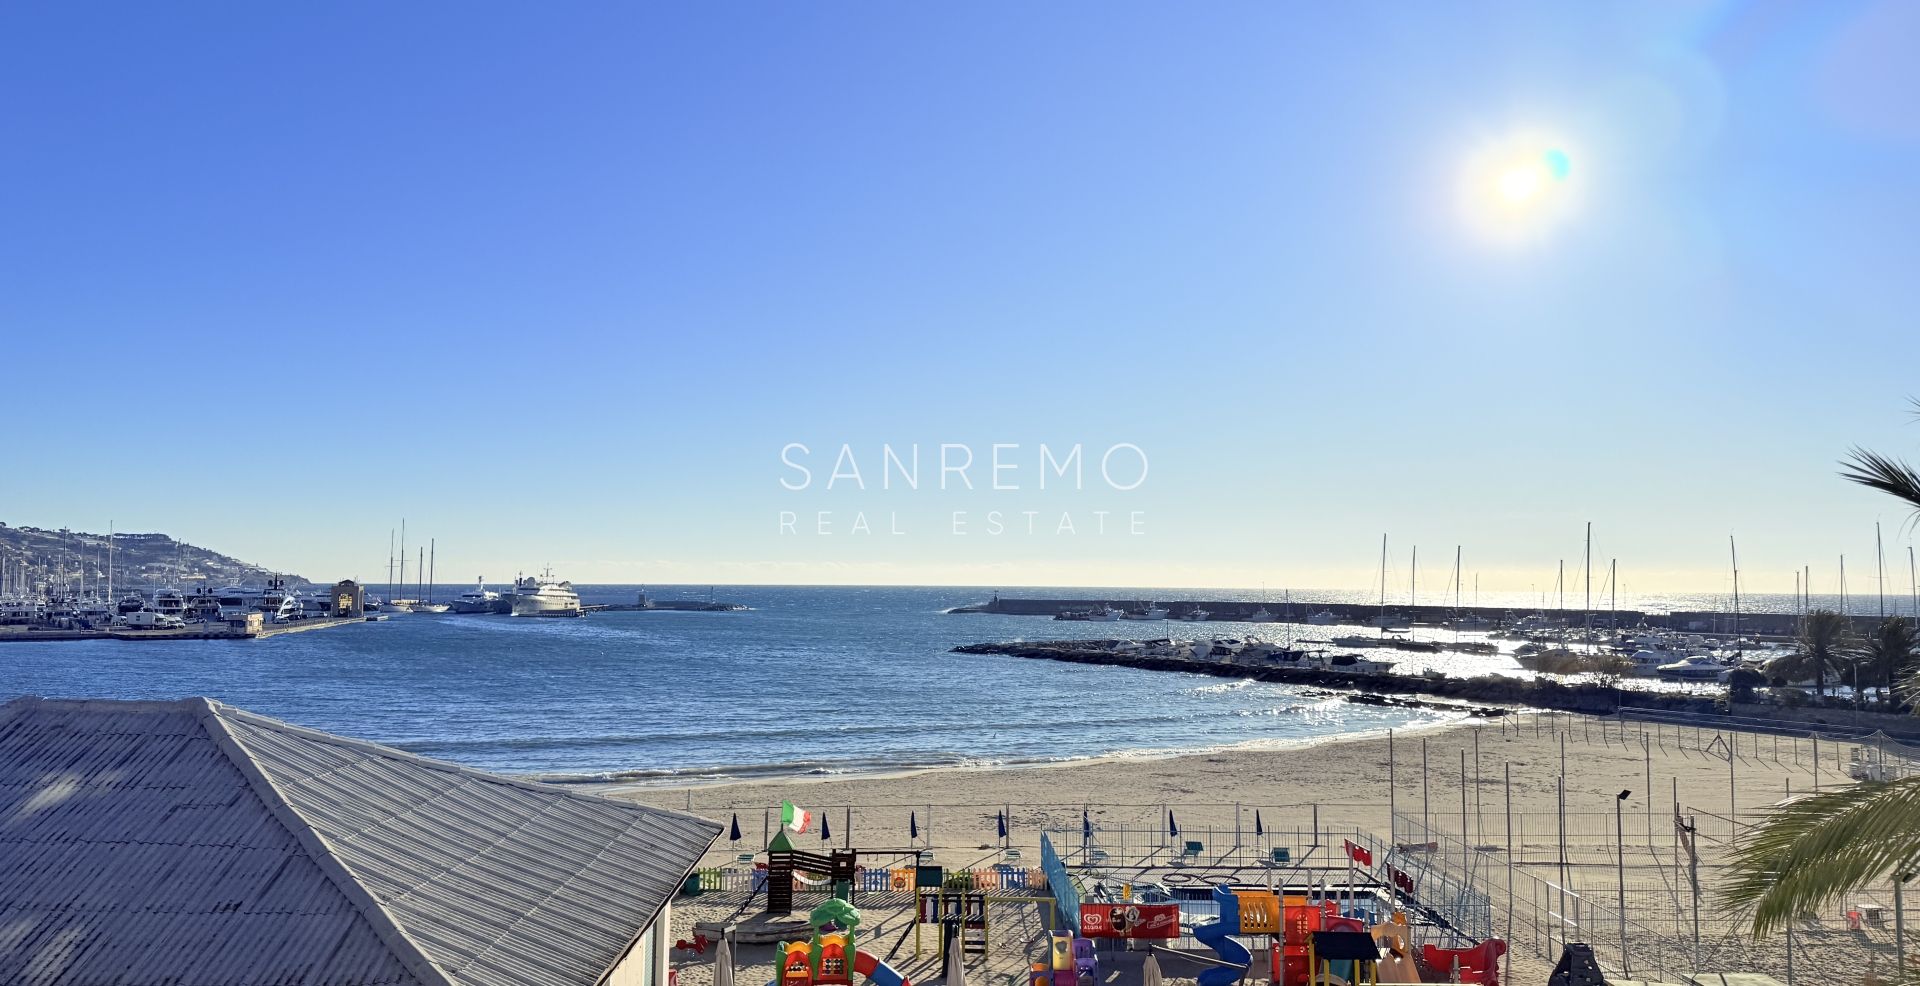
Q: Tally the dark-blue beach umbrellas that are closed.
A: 7